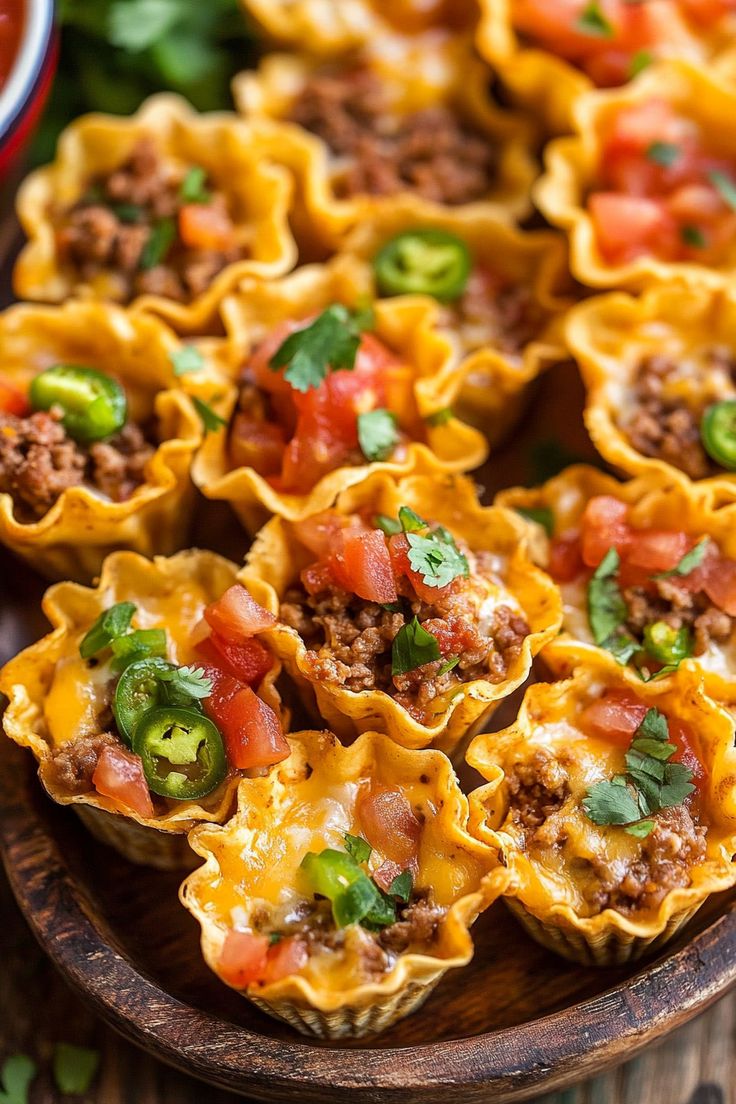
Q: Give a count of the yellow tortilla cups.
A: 14